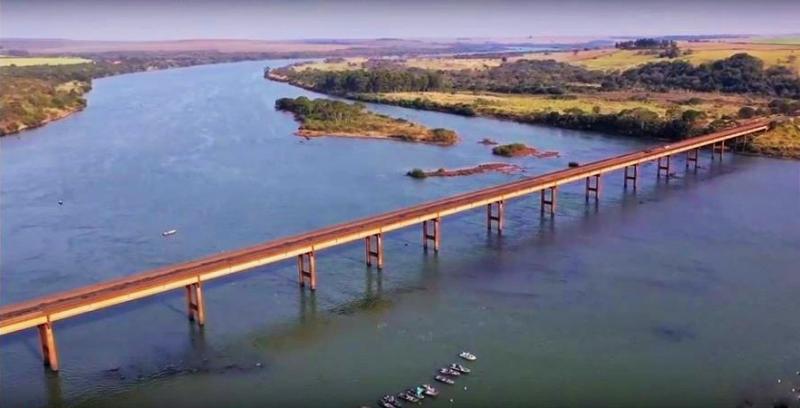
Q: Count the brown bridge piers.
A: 13